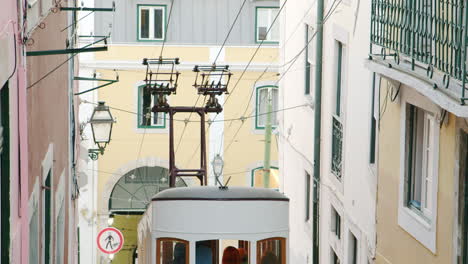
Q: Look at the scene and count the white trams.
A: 1